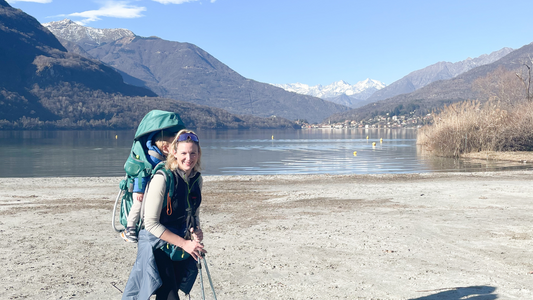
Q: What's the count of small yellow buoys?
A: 6